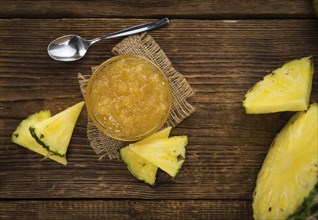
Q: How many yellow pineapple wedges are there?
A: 5